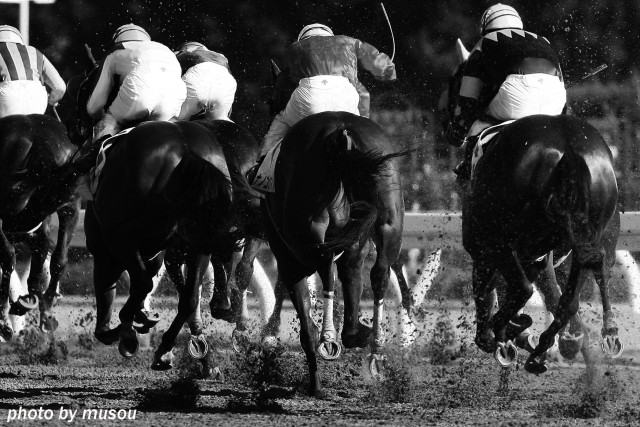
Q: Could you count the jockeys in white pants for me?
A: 5